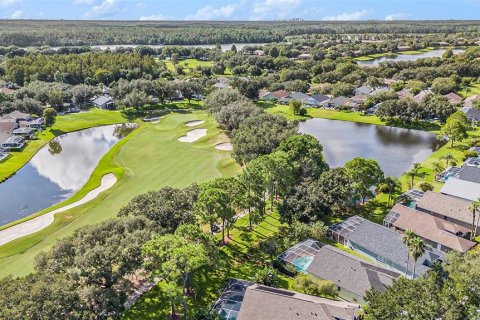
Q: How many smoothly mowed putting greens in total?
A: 1